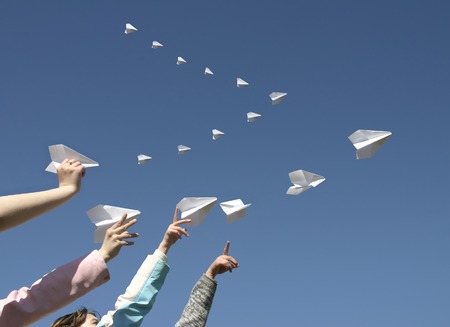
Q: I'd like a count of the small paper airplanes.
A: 10